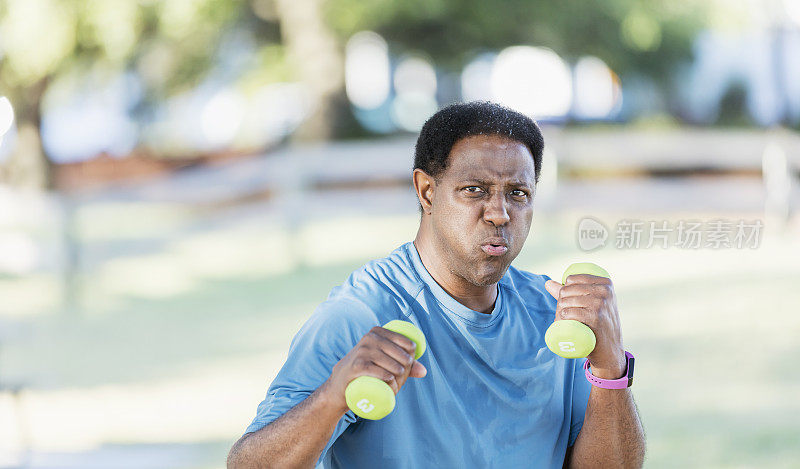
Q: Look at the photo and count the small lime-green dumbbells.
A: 2